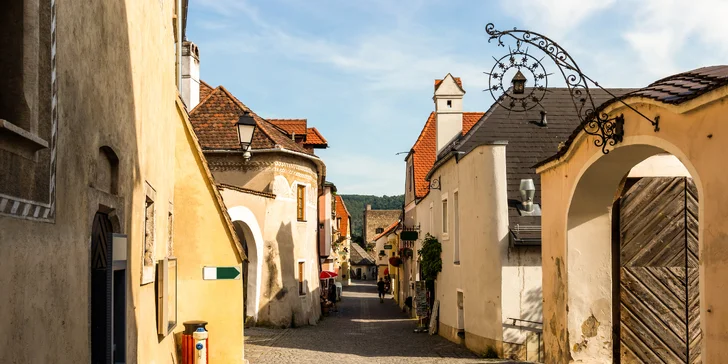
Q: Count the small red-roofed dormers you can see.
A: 2